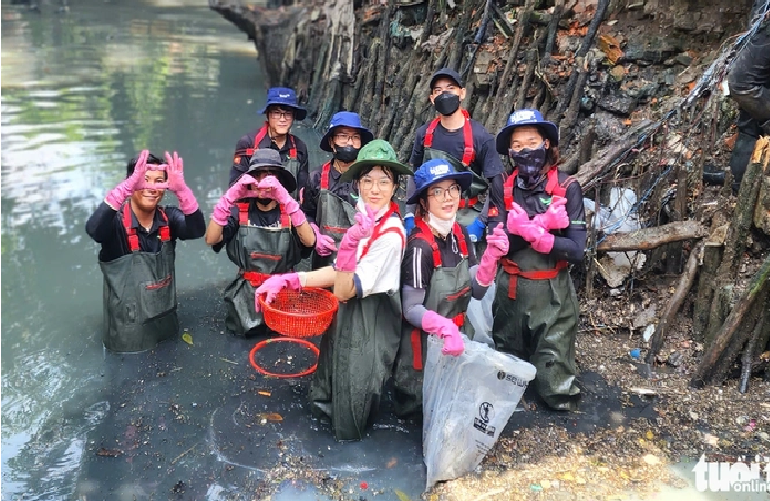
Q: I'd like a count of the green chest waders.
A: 8